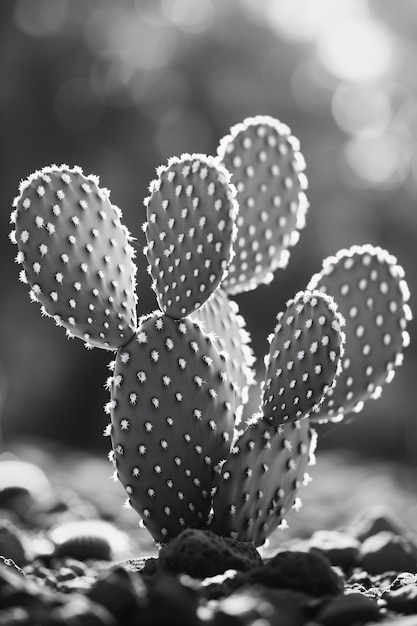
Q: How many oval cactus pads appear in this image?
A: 8